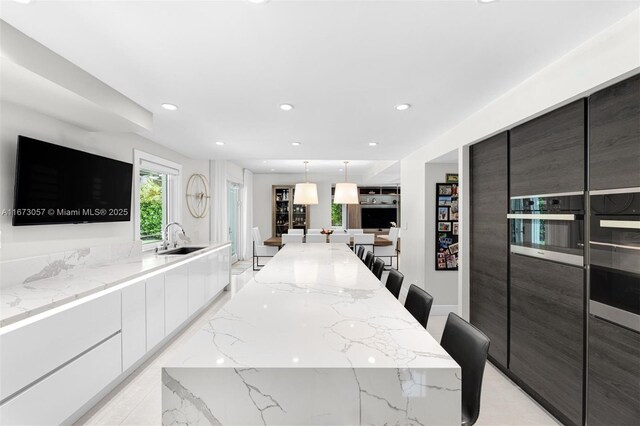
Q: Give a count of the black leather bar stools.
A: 6